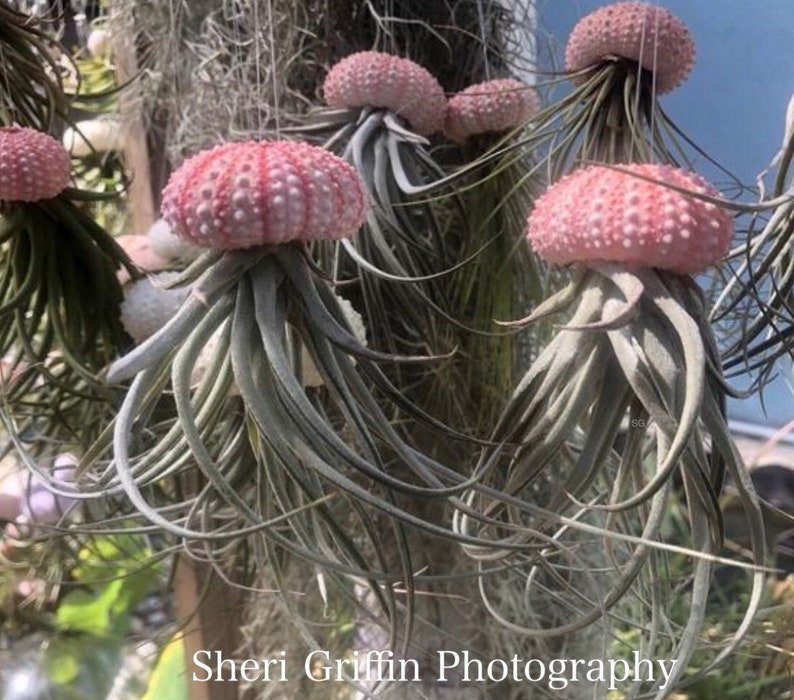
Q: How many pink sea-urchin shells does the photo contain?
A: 6